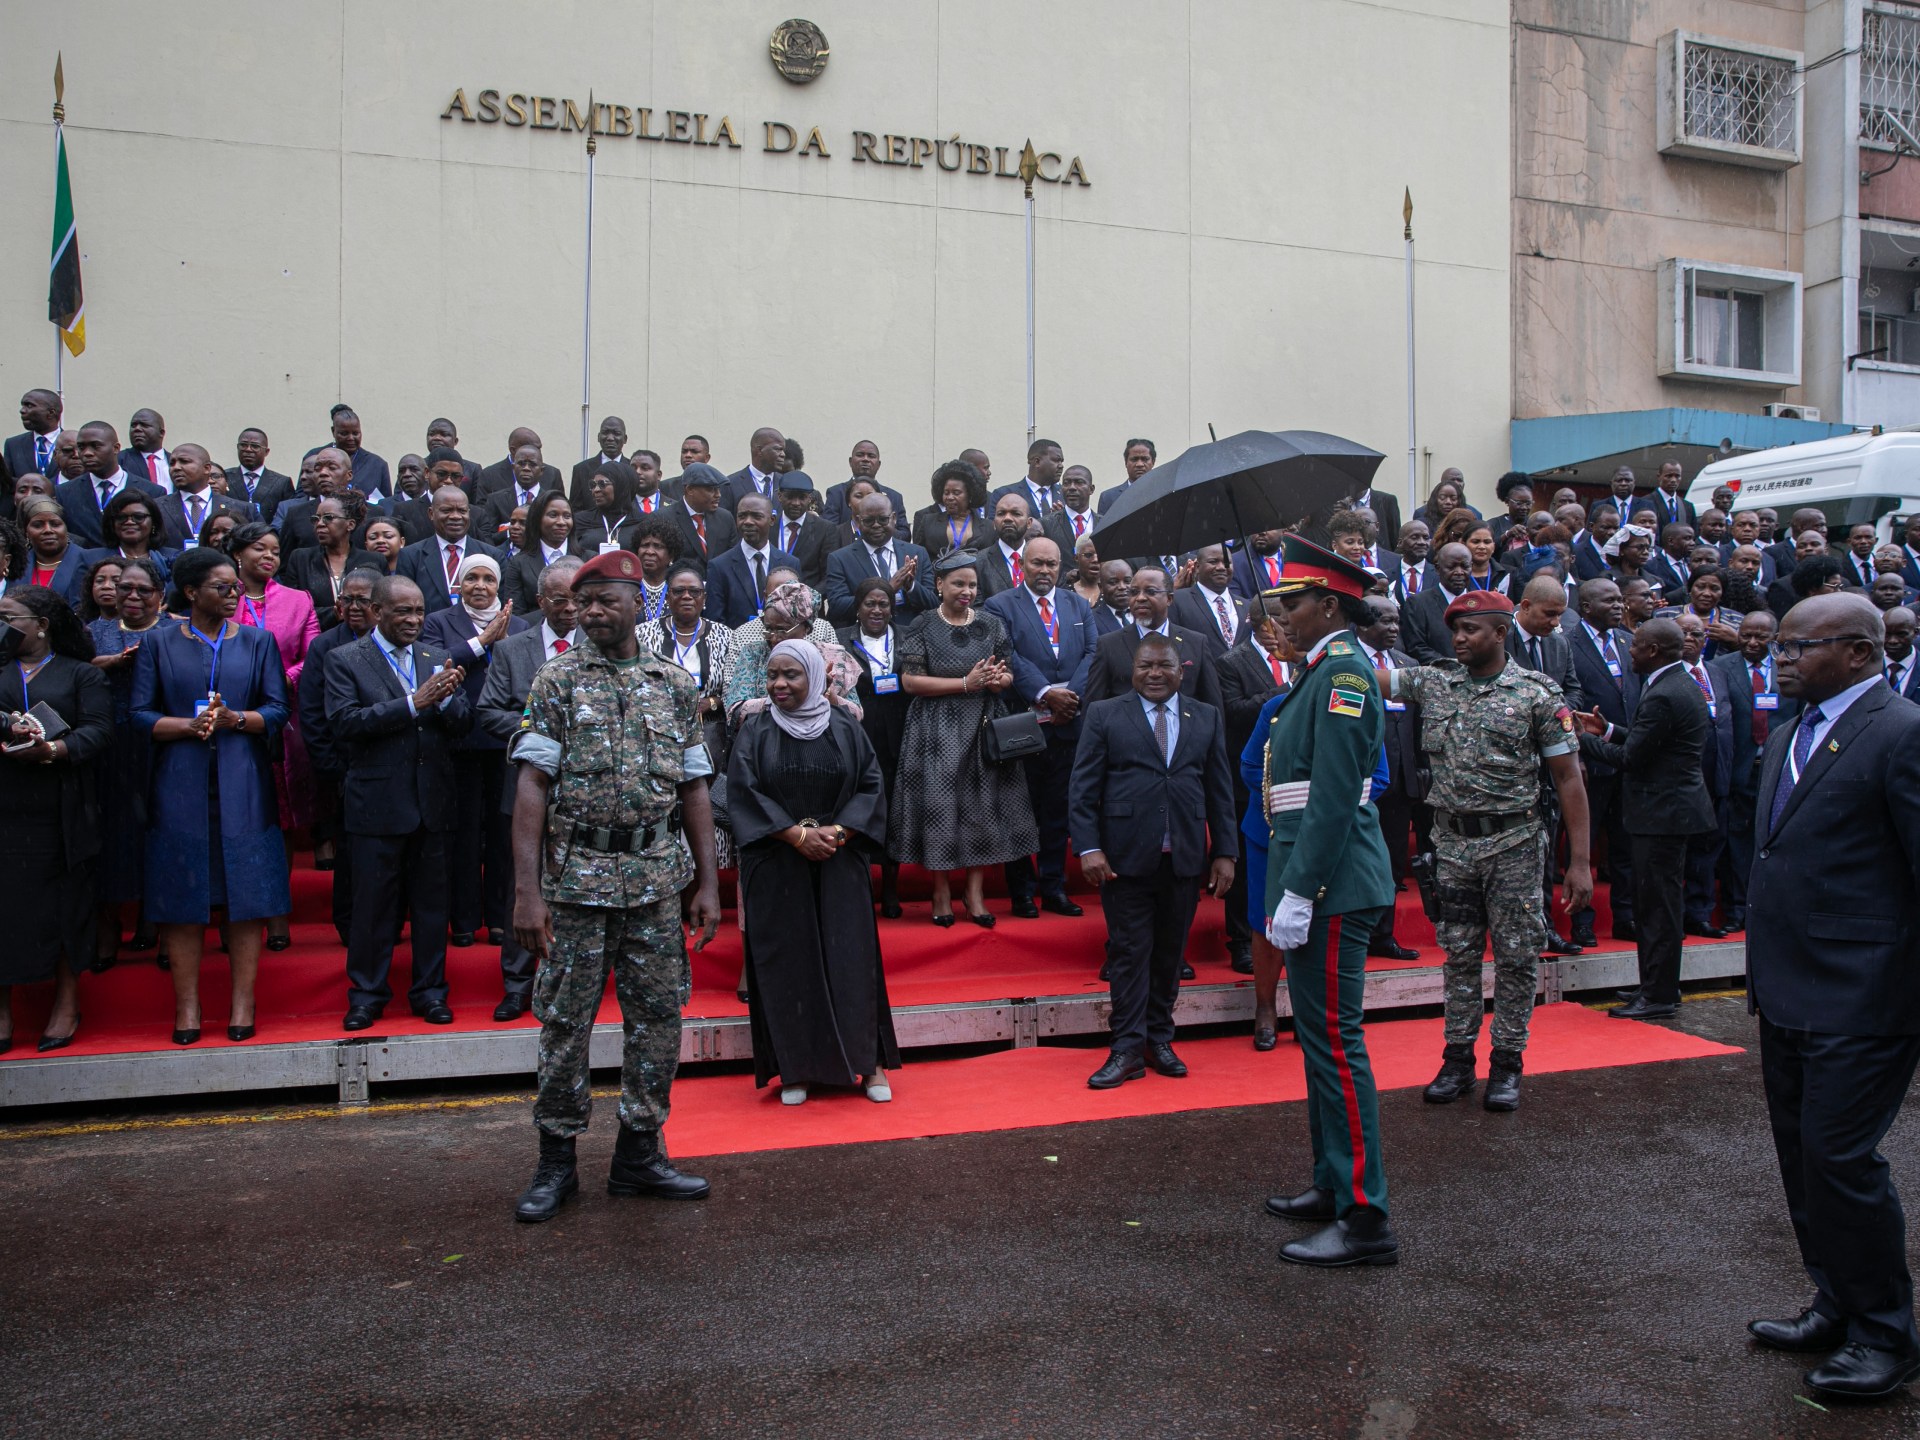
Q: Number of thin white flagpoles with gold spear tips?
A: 4